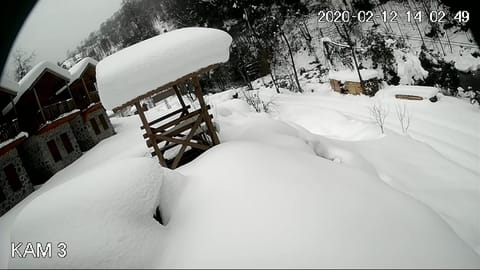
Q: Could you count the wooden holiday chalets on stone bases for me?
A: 3